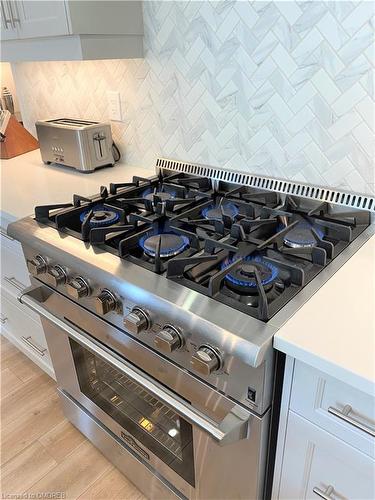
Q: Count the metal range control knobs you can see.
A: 7